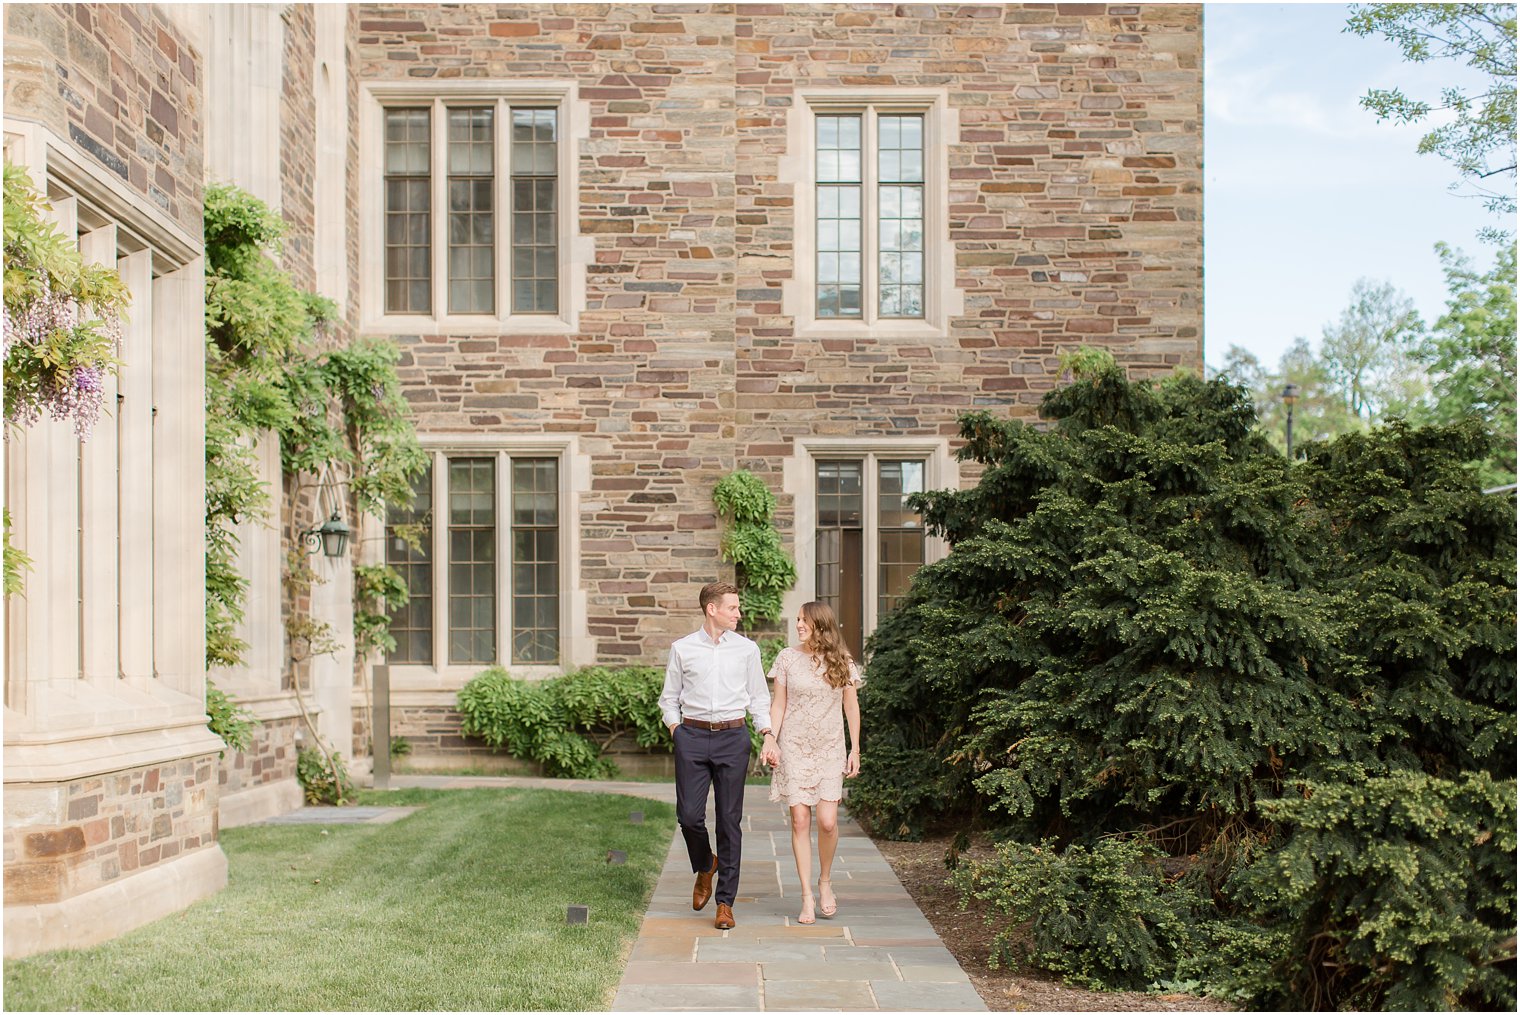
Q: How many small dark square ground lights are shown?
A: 3